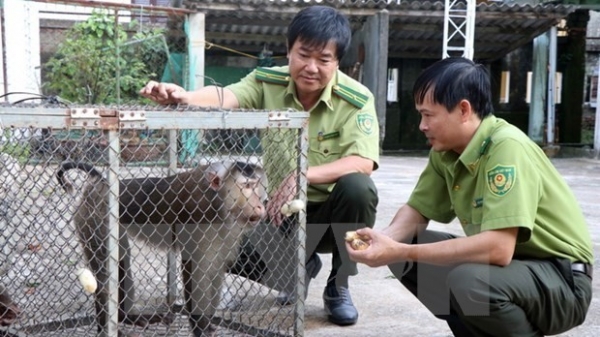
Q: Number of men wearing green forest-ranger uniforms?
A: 2